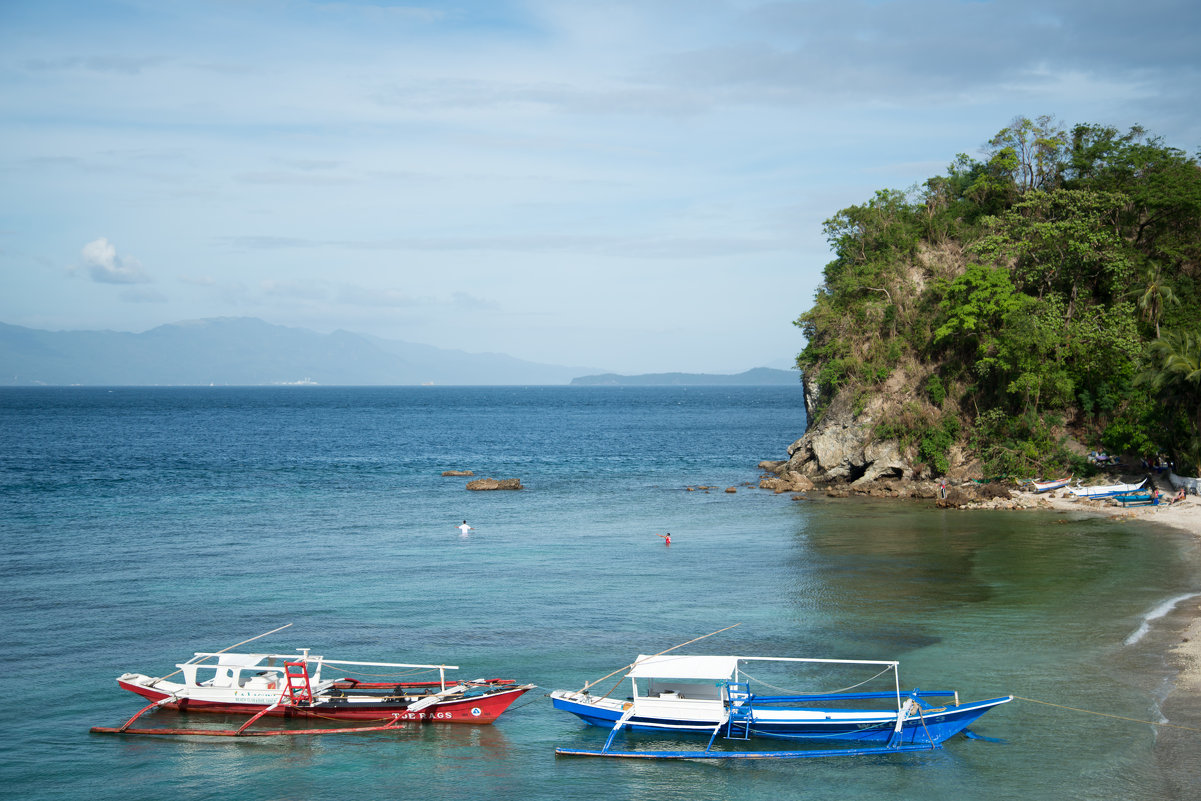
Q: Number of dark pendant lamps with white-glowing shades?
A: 0